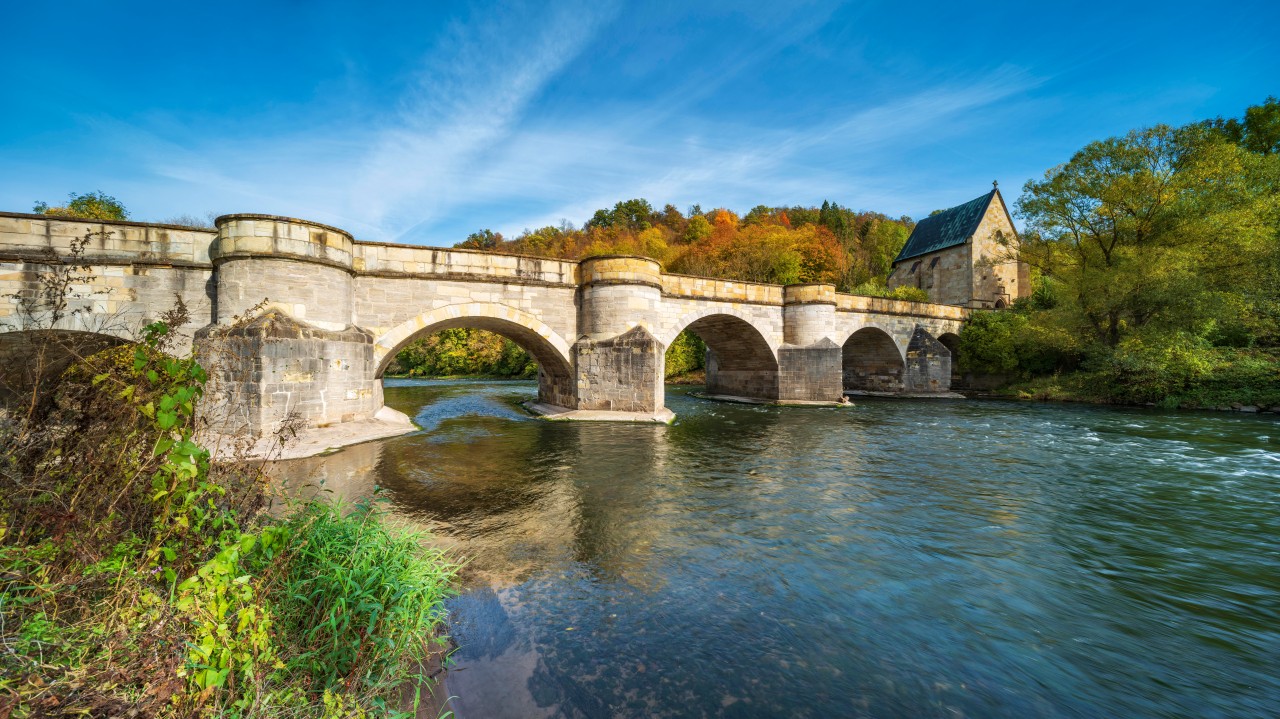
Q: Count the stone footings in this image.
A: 4